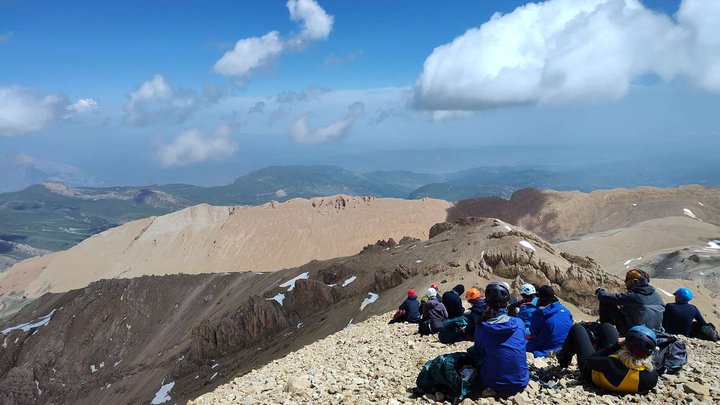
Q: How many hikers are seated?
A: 12